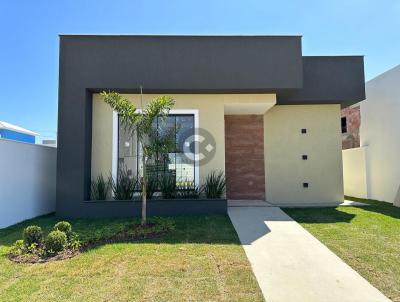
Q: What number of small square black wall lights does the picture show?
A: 3